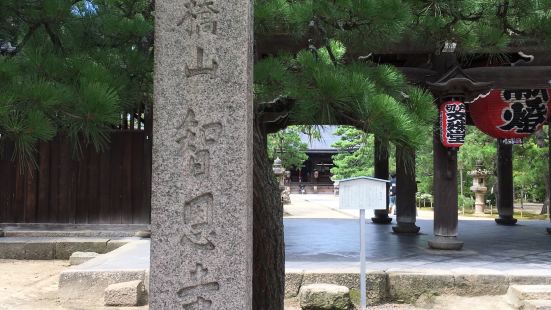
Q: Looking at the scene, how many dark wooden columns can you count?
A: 4